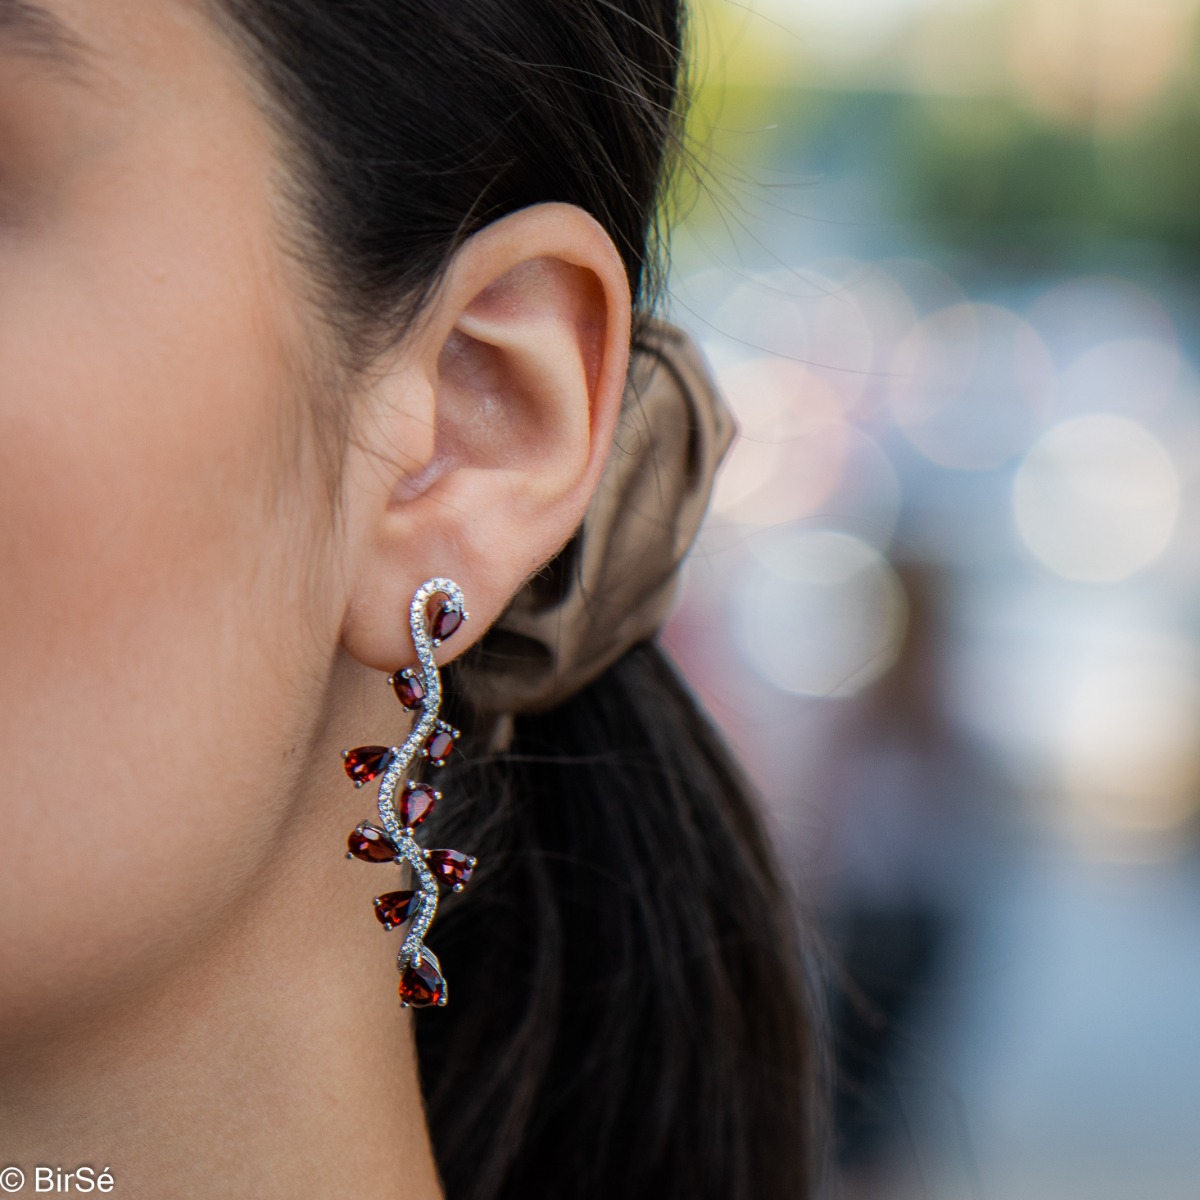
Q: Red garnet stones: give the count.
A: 9